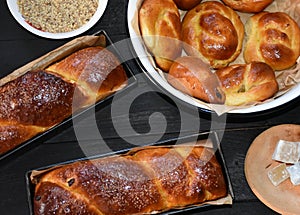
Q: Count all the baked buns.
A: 7